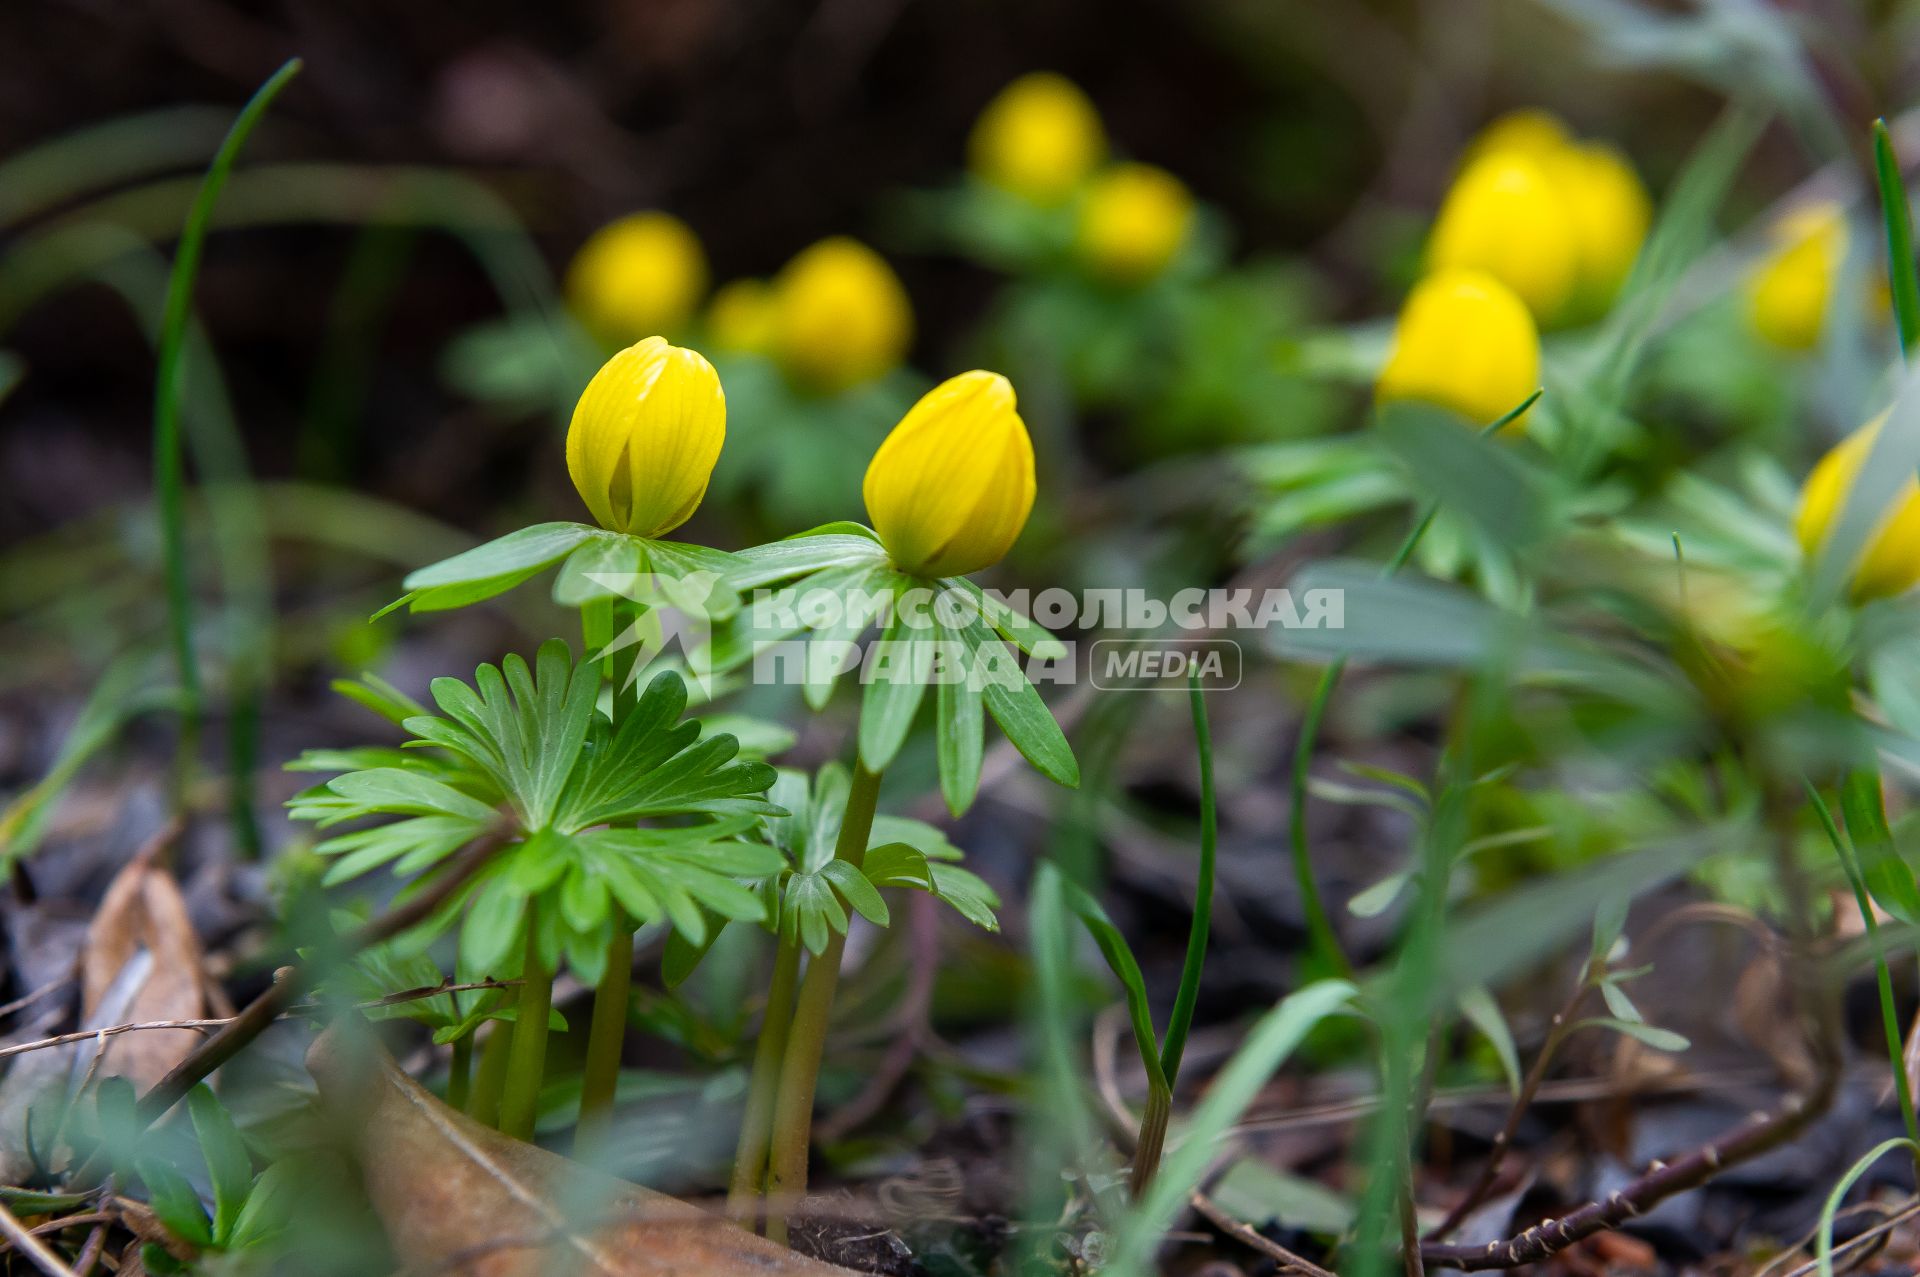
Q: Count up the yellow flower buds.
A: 13